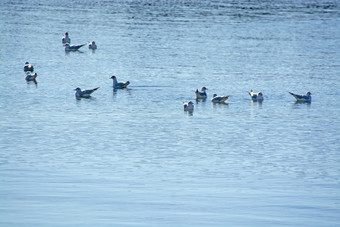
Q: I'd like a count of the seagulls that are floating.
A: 12